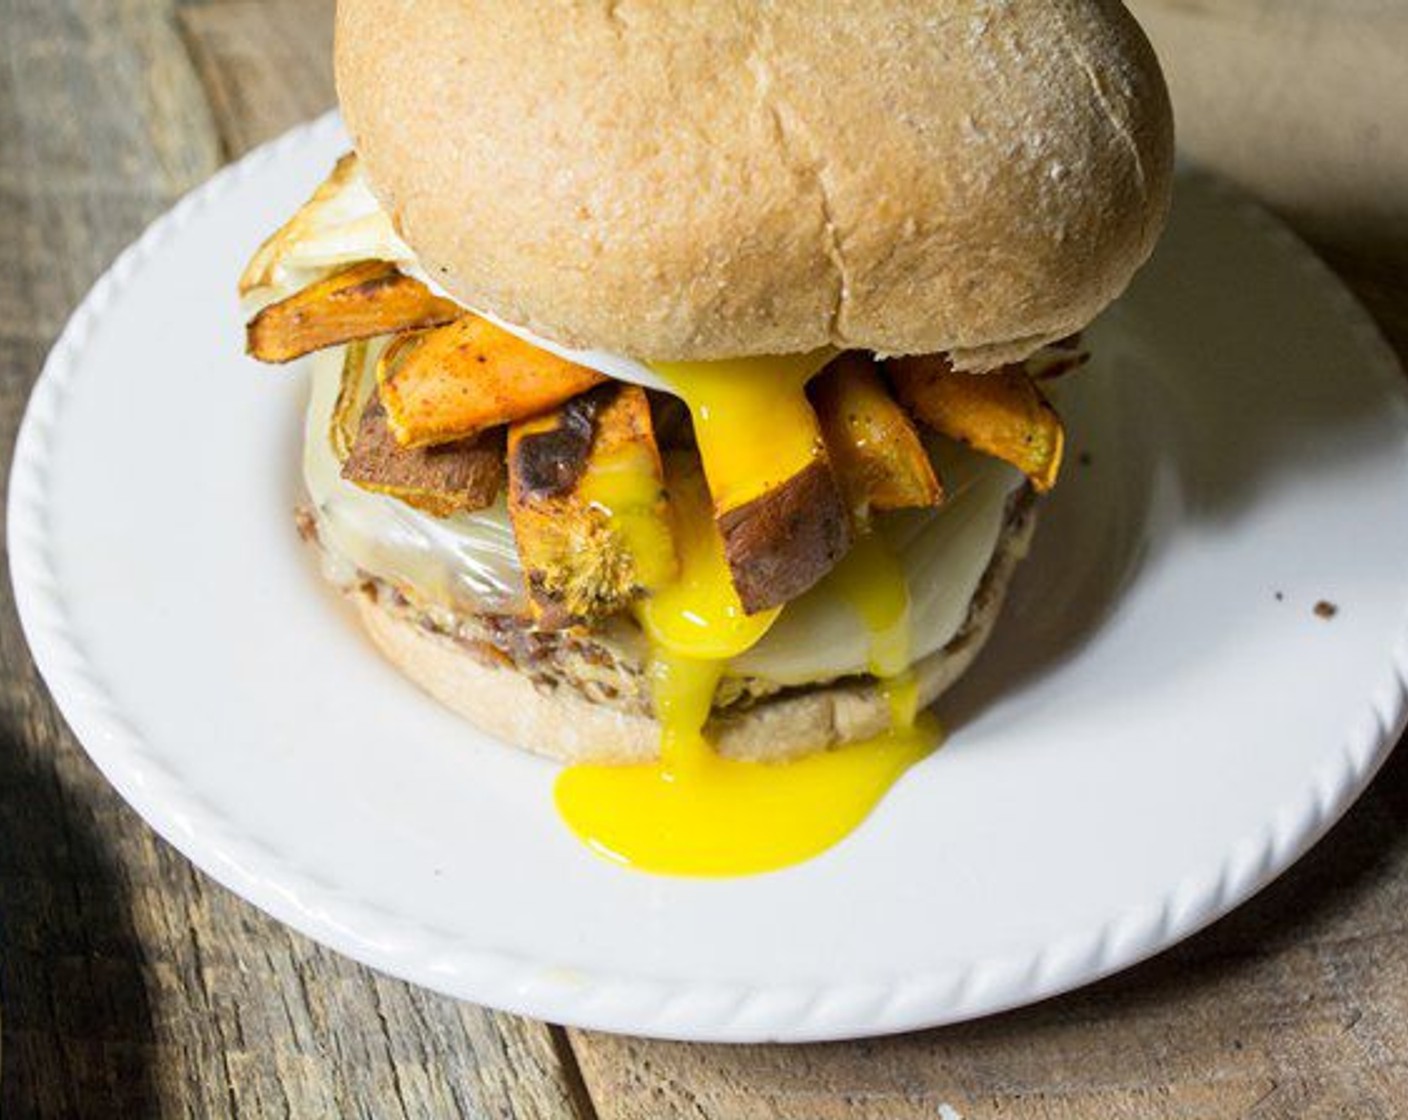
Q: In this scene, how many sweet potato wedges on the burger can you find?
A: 7